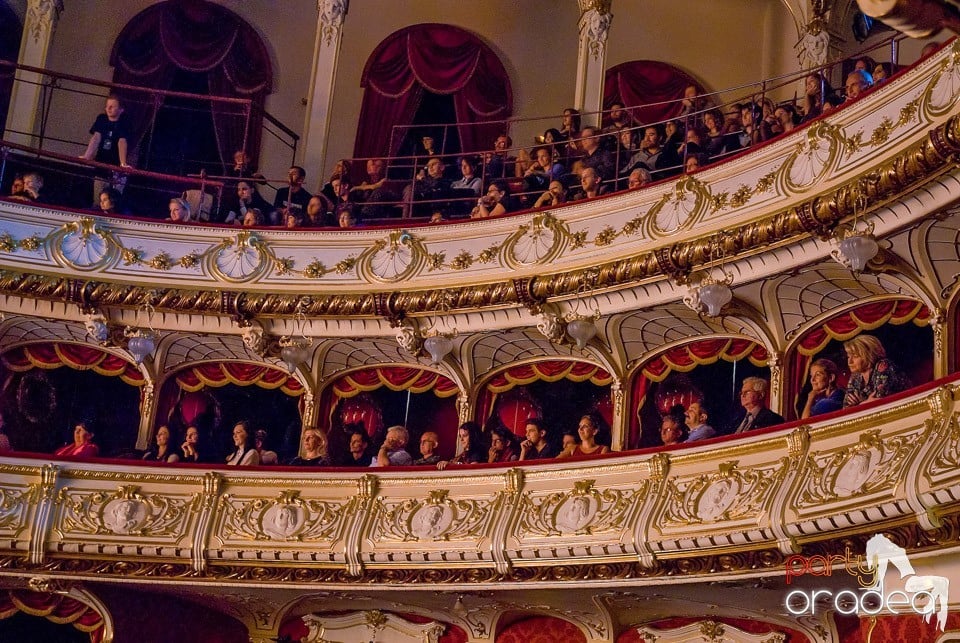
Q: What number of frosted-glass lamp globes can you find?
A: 6